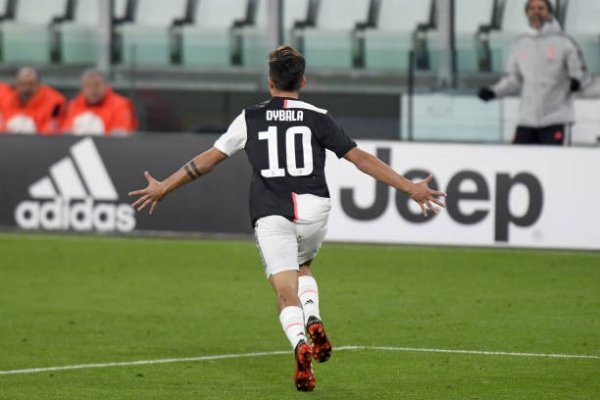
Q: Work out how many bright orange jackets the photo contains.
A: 2